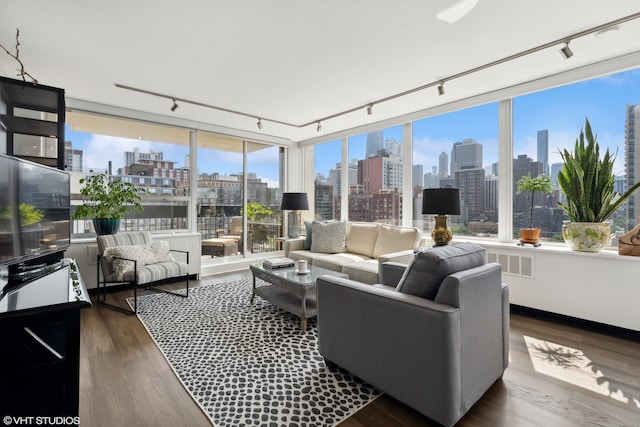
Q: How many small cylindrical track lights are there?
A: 6